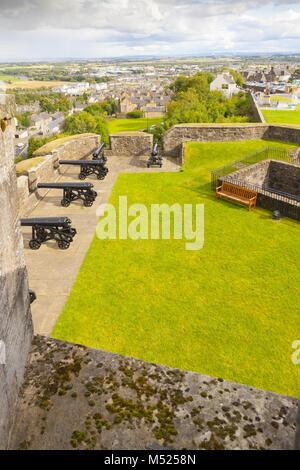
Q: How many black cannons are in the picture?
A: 5